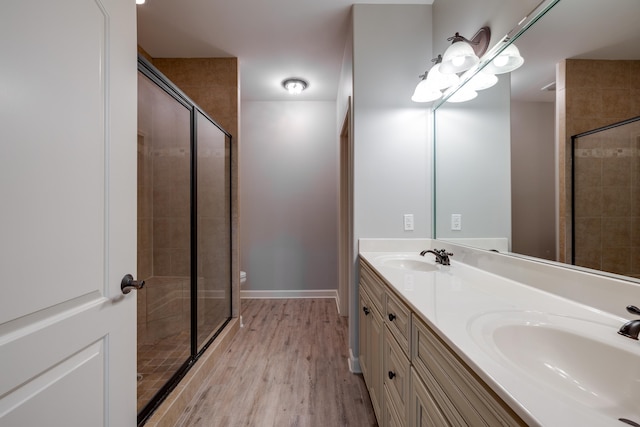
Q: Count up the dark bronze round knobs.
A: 4